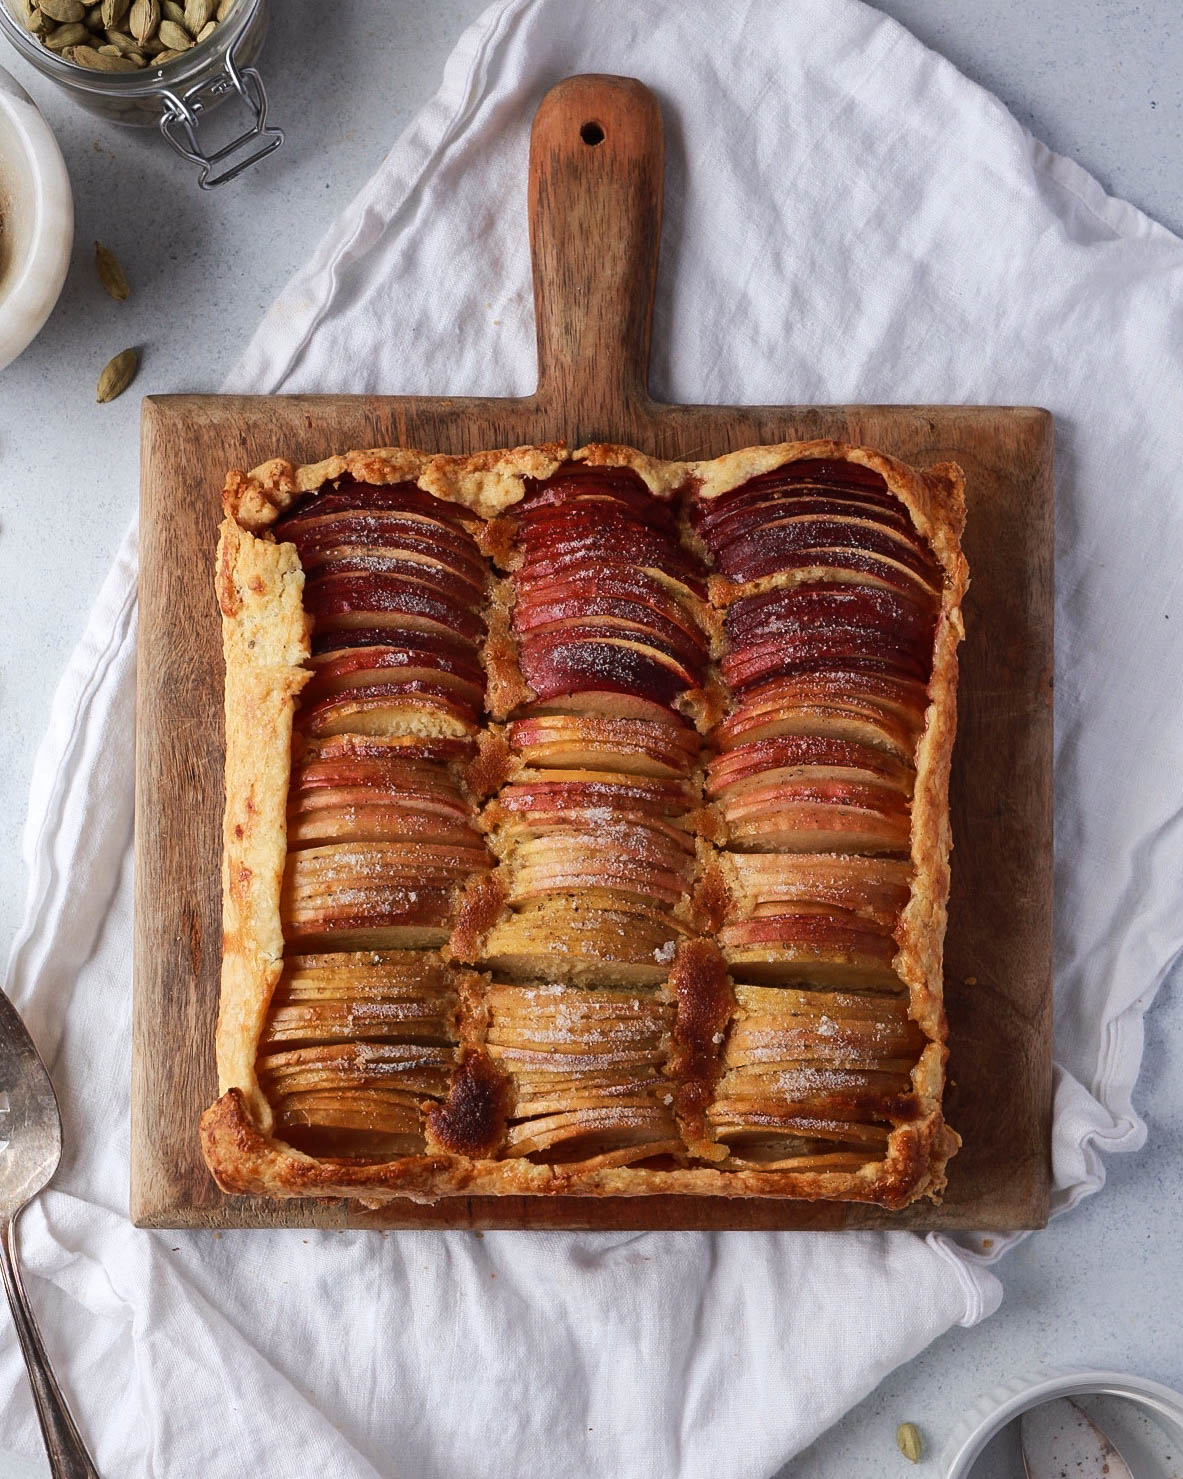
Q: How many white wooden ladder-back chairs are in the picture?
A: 0